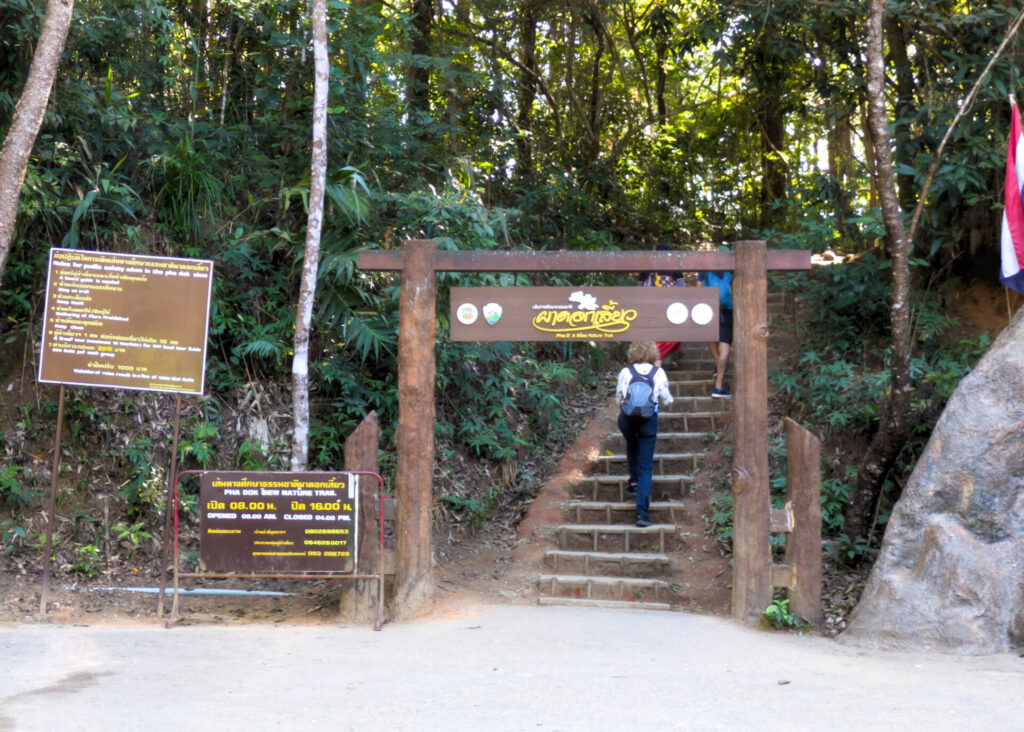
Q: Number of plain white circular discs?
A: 2